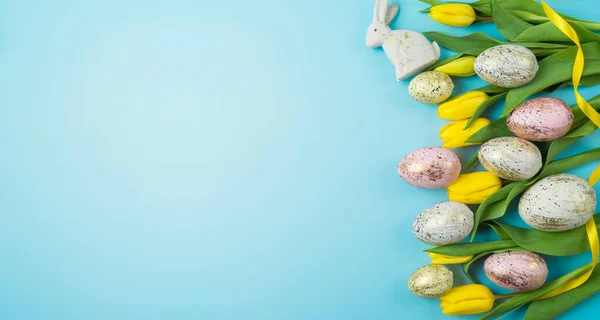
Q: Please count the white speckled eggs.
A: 4